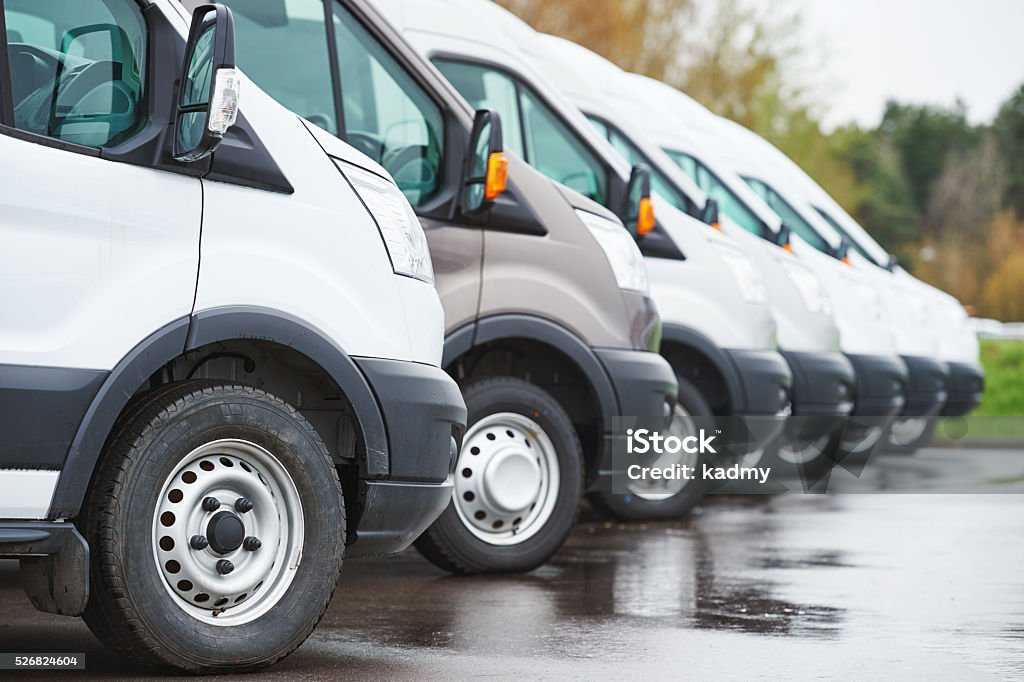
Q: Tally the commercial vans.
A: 7